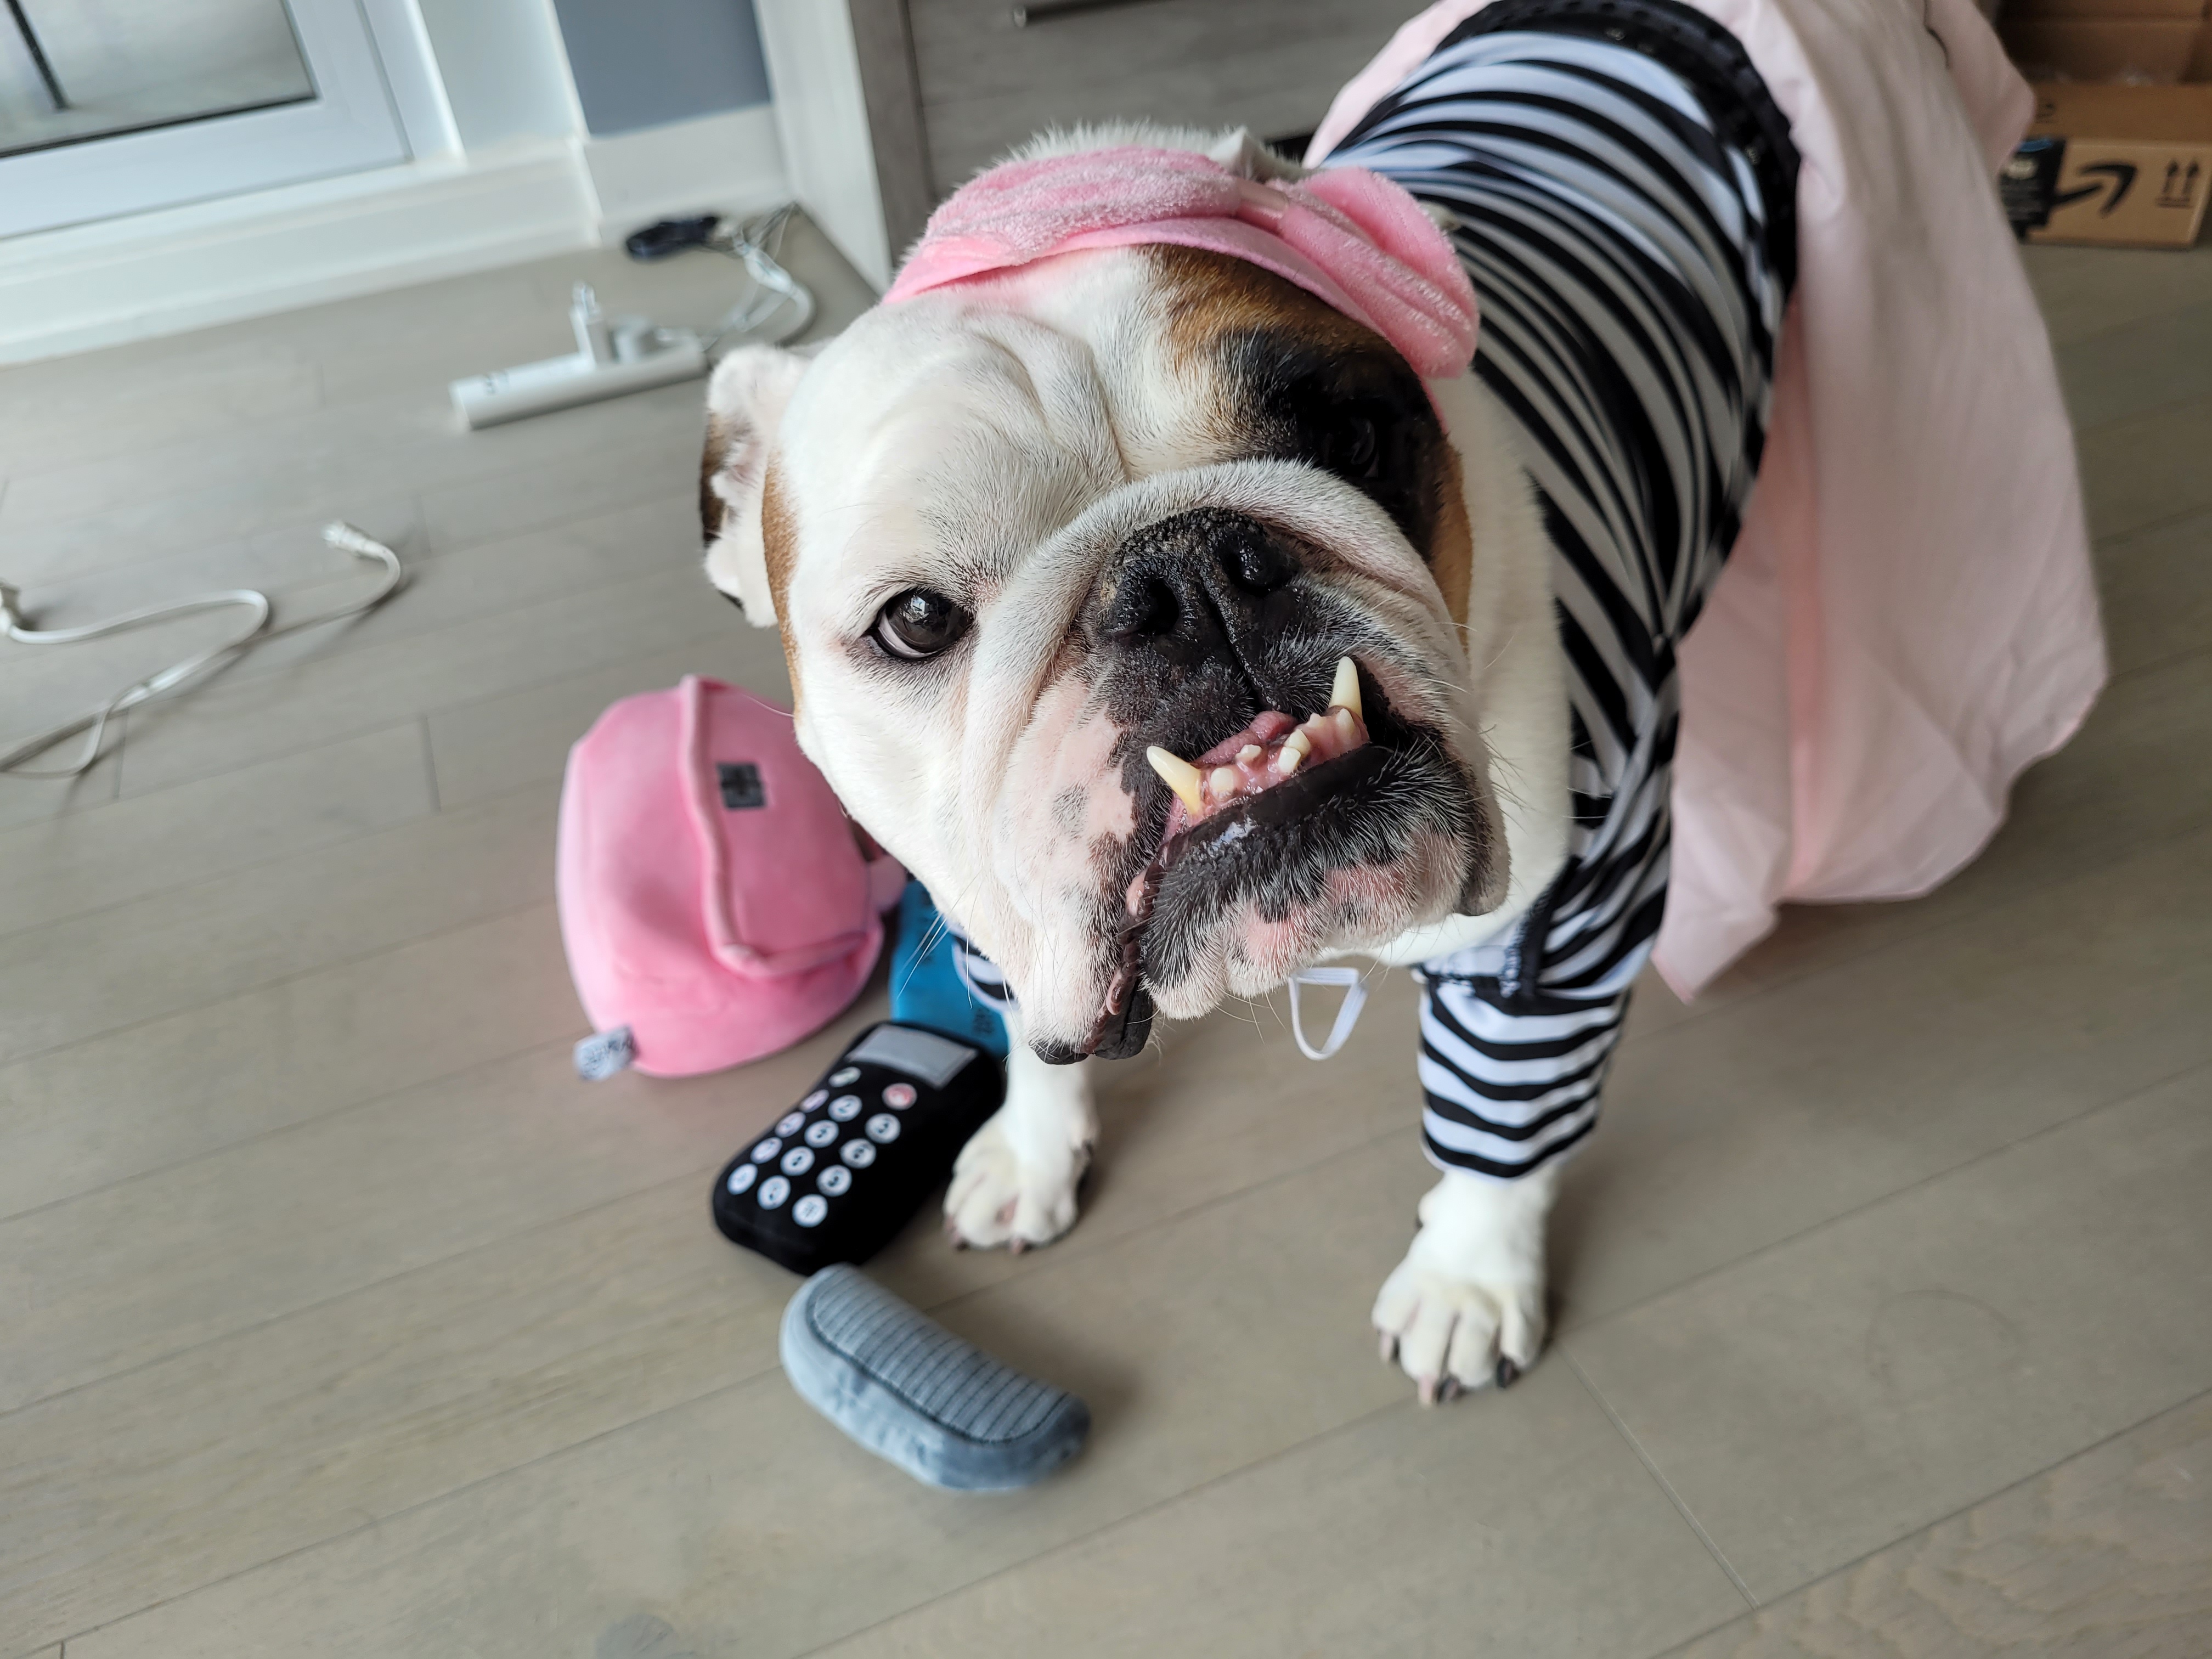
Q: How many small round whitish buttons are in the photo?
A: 13